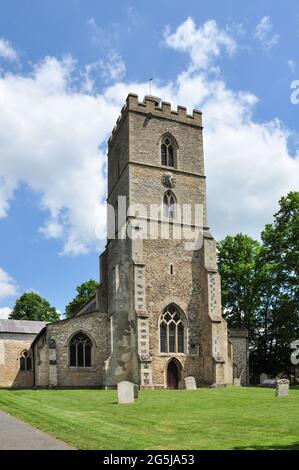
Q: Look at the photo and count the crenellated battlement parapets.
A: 1